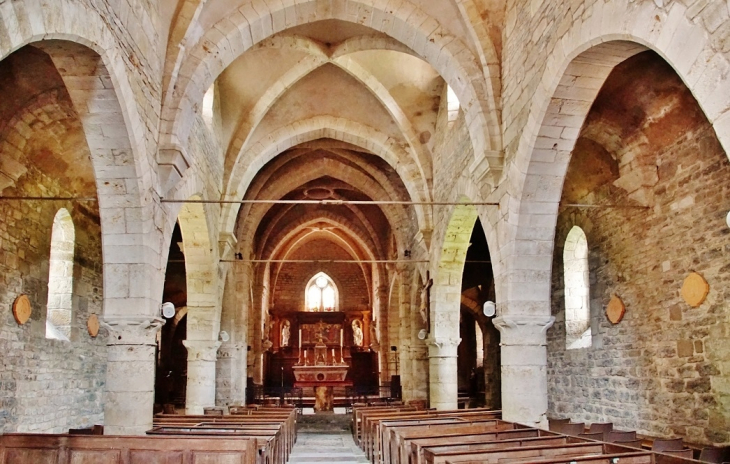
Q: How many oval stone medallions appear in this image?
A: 4